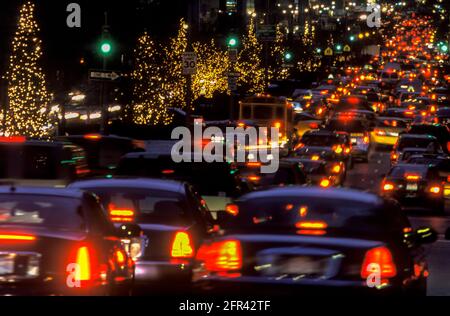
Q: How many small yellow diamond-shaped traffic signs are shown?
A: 2